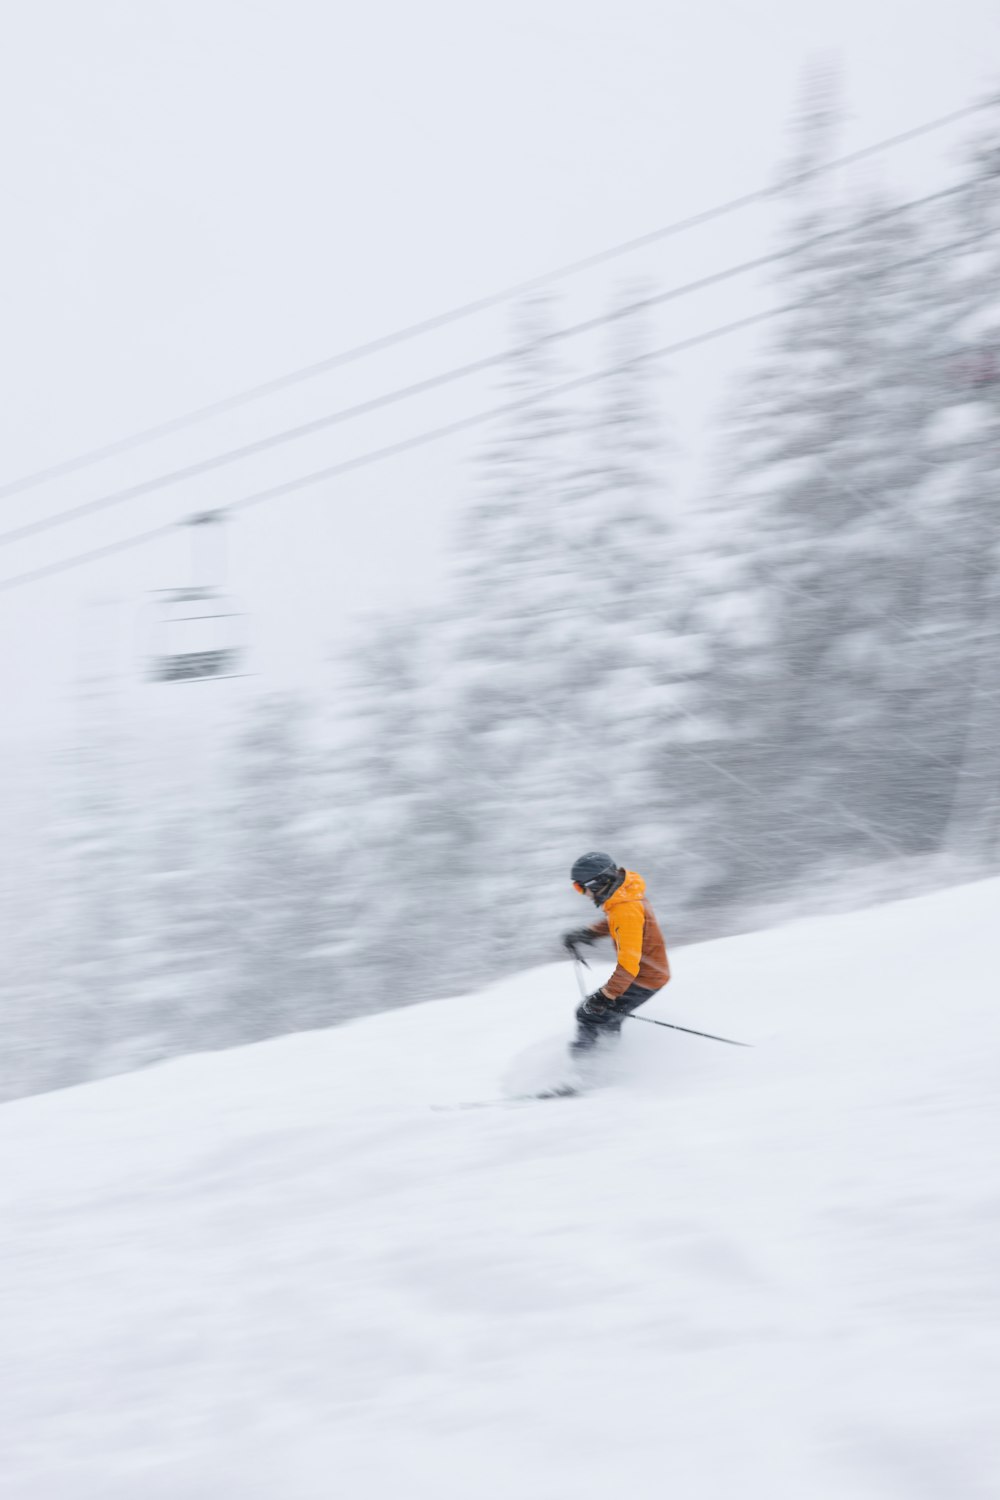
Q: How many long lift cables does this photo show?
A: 3